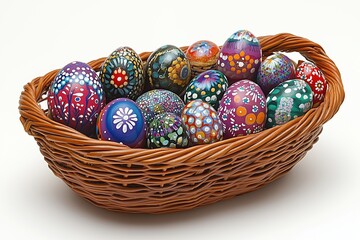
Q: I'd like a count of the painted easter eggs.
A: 14